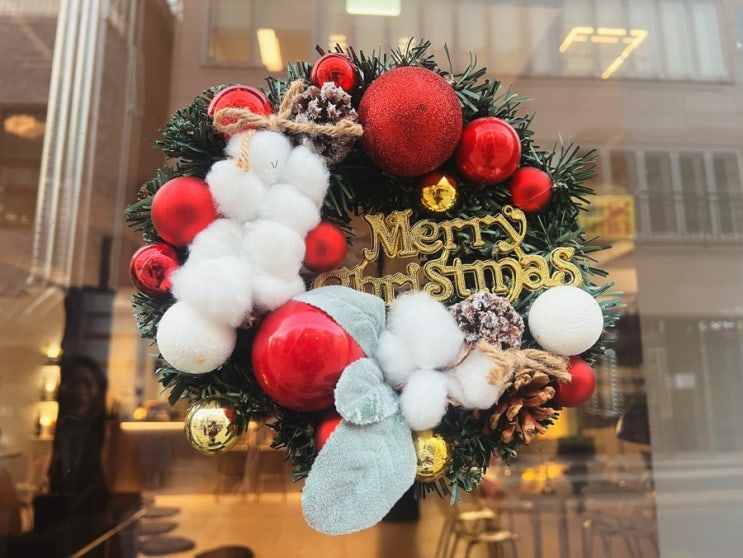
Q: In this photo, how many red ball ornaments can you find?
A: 11